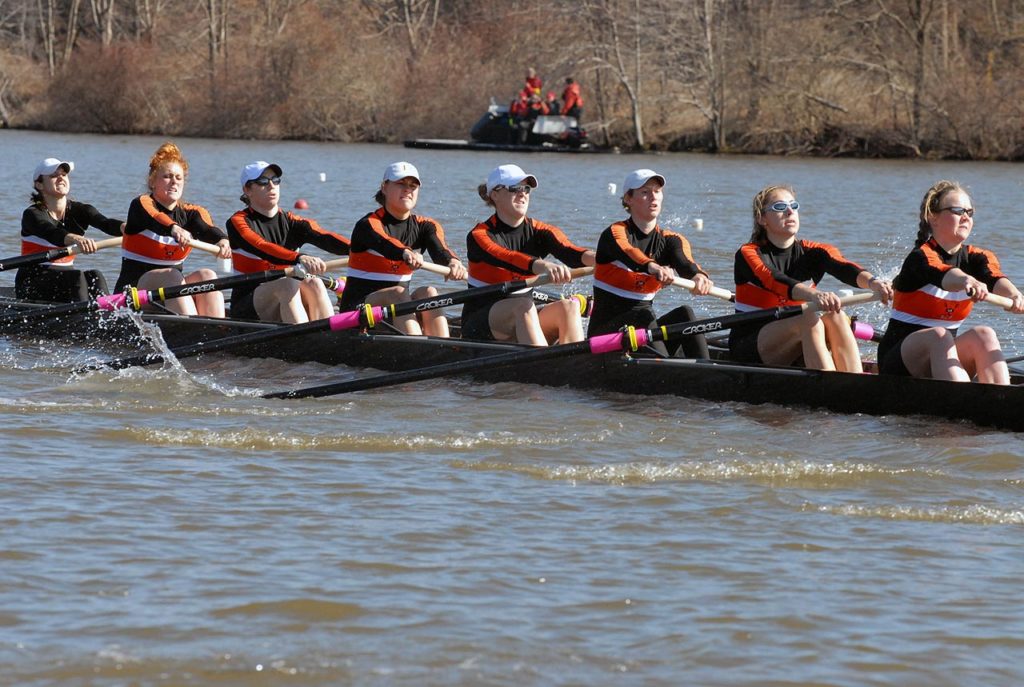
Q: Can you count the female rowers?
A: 8